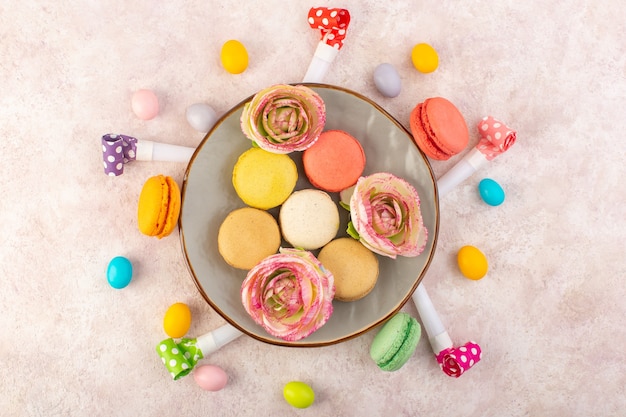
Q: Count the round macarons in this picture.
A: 8